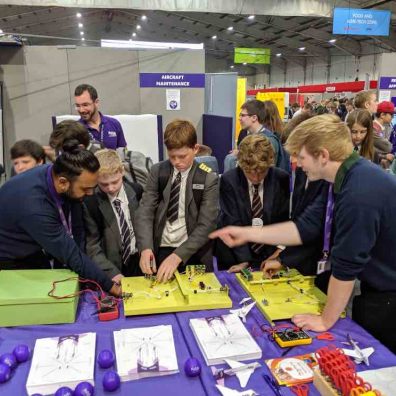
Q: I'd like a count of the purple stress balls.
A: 9